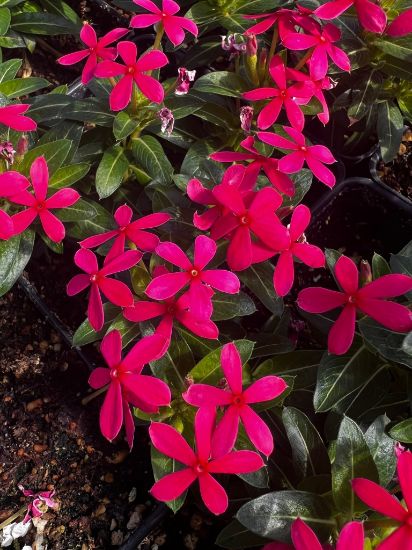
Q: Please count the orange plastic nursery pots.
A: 0